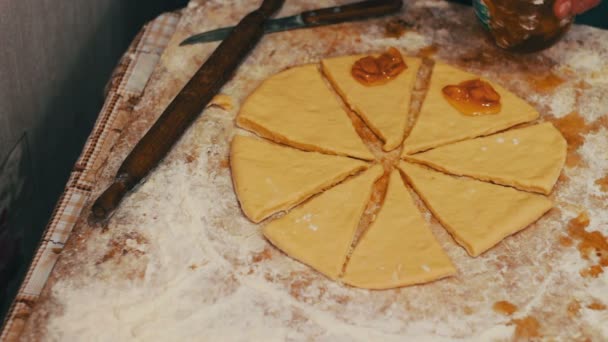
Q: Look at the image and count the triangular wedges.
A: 8